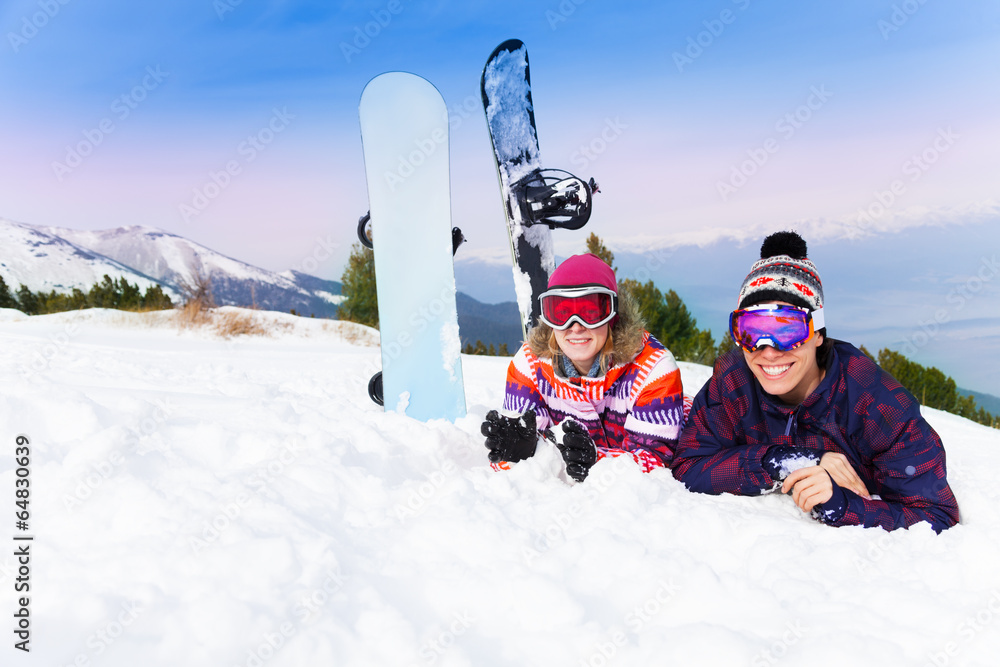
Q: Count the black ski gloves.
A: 2